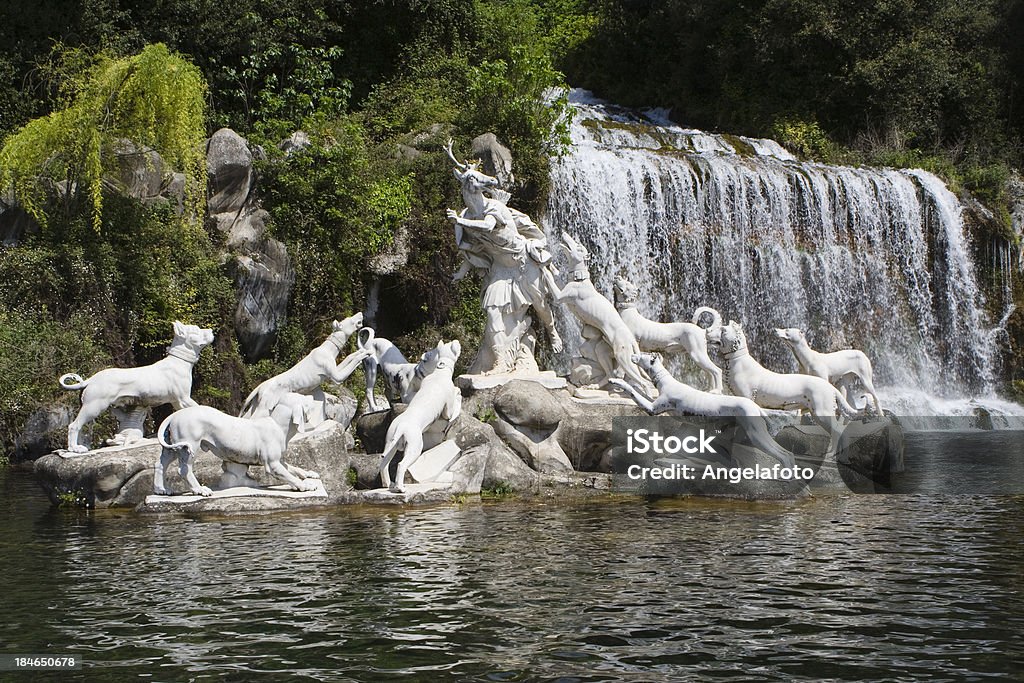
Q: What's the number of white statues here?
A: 11